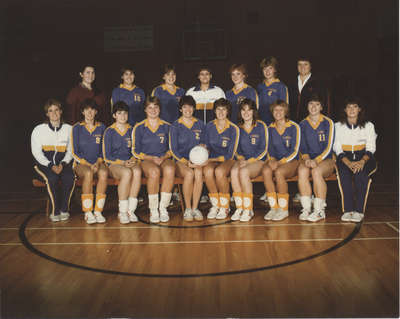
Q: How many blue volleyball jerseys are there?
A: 12